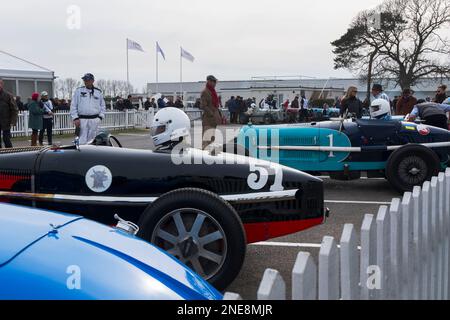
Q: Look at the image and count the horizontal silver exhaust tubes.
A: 2